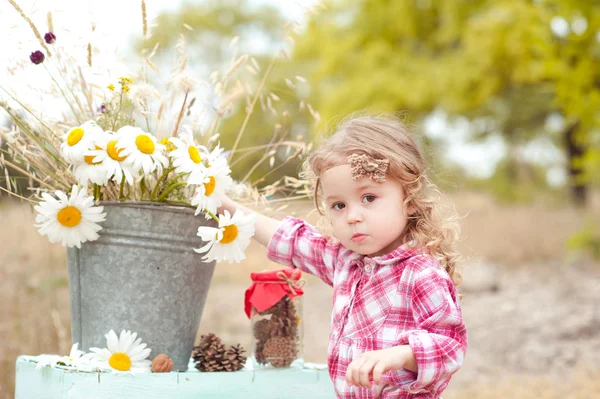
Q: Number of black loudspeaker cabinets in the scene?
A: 0